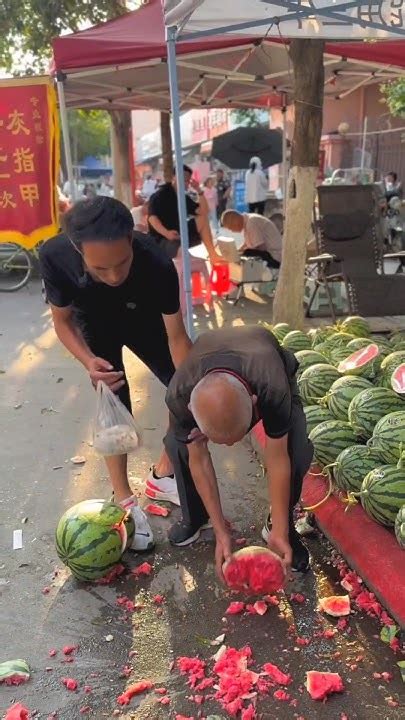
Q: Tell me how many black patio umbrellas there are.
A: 1